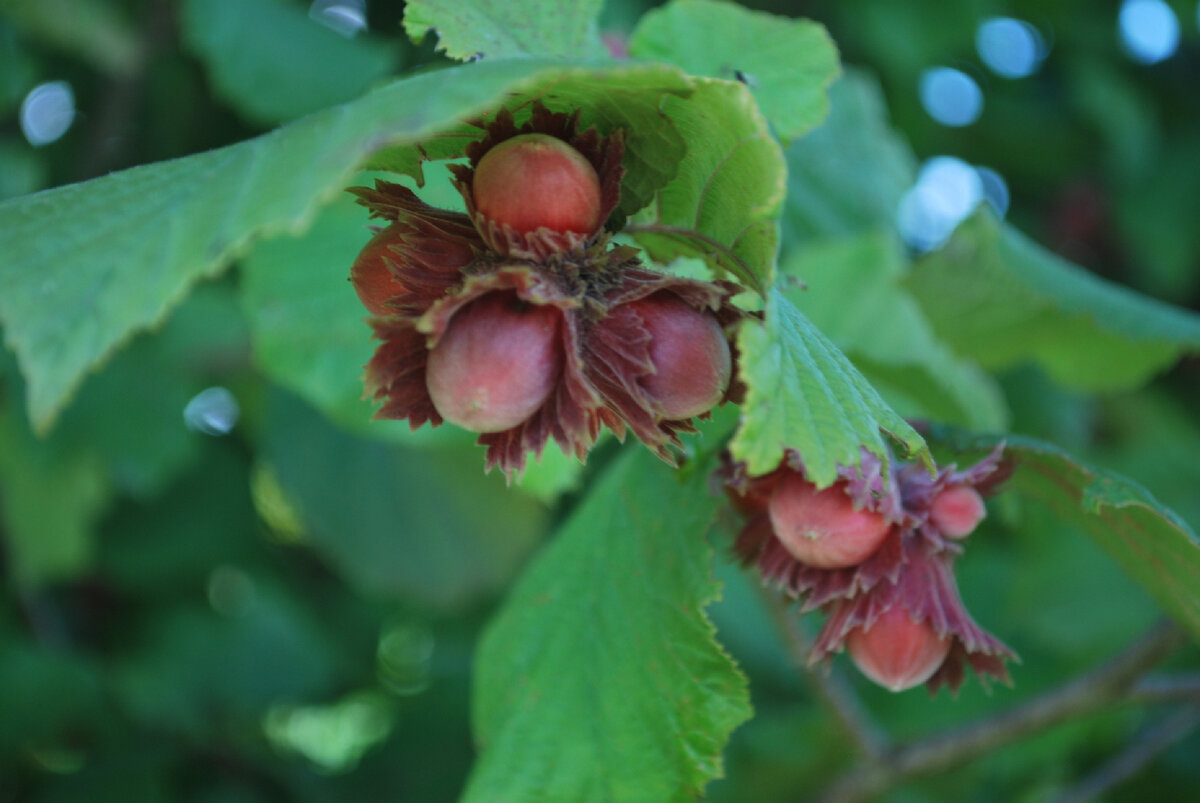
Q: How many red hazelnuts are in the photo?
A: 7